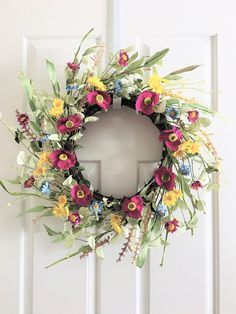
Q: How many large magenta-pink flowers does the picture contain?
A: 8